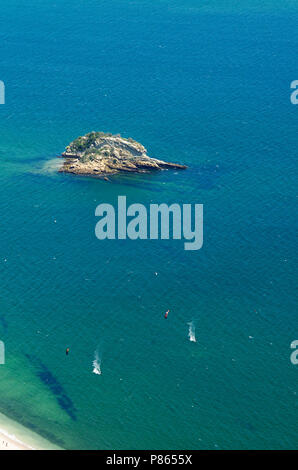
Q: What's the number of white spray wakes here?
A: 2